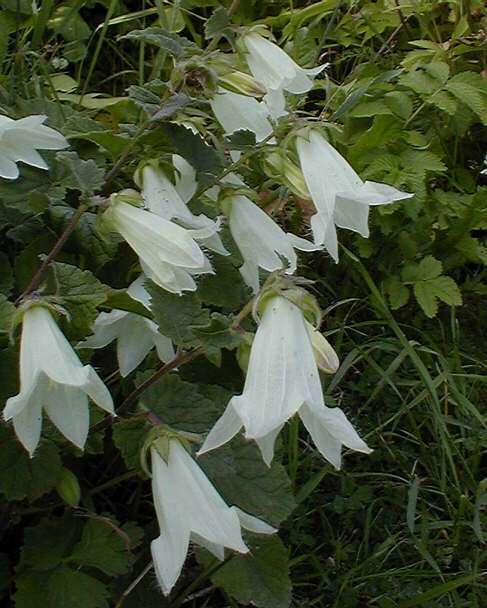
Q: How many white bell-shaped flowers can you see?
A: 11